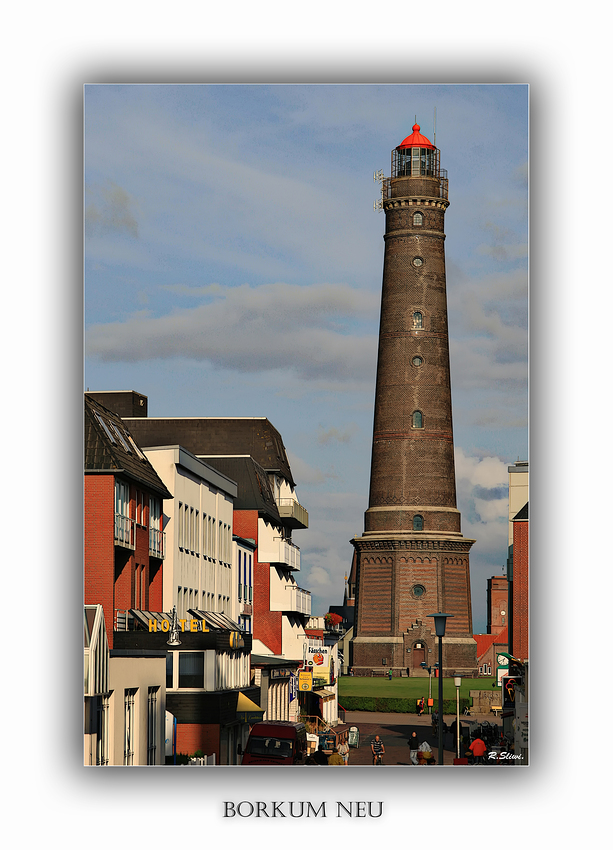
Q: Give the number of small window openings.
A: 7